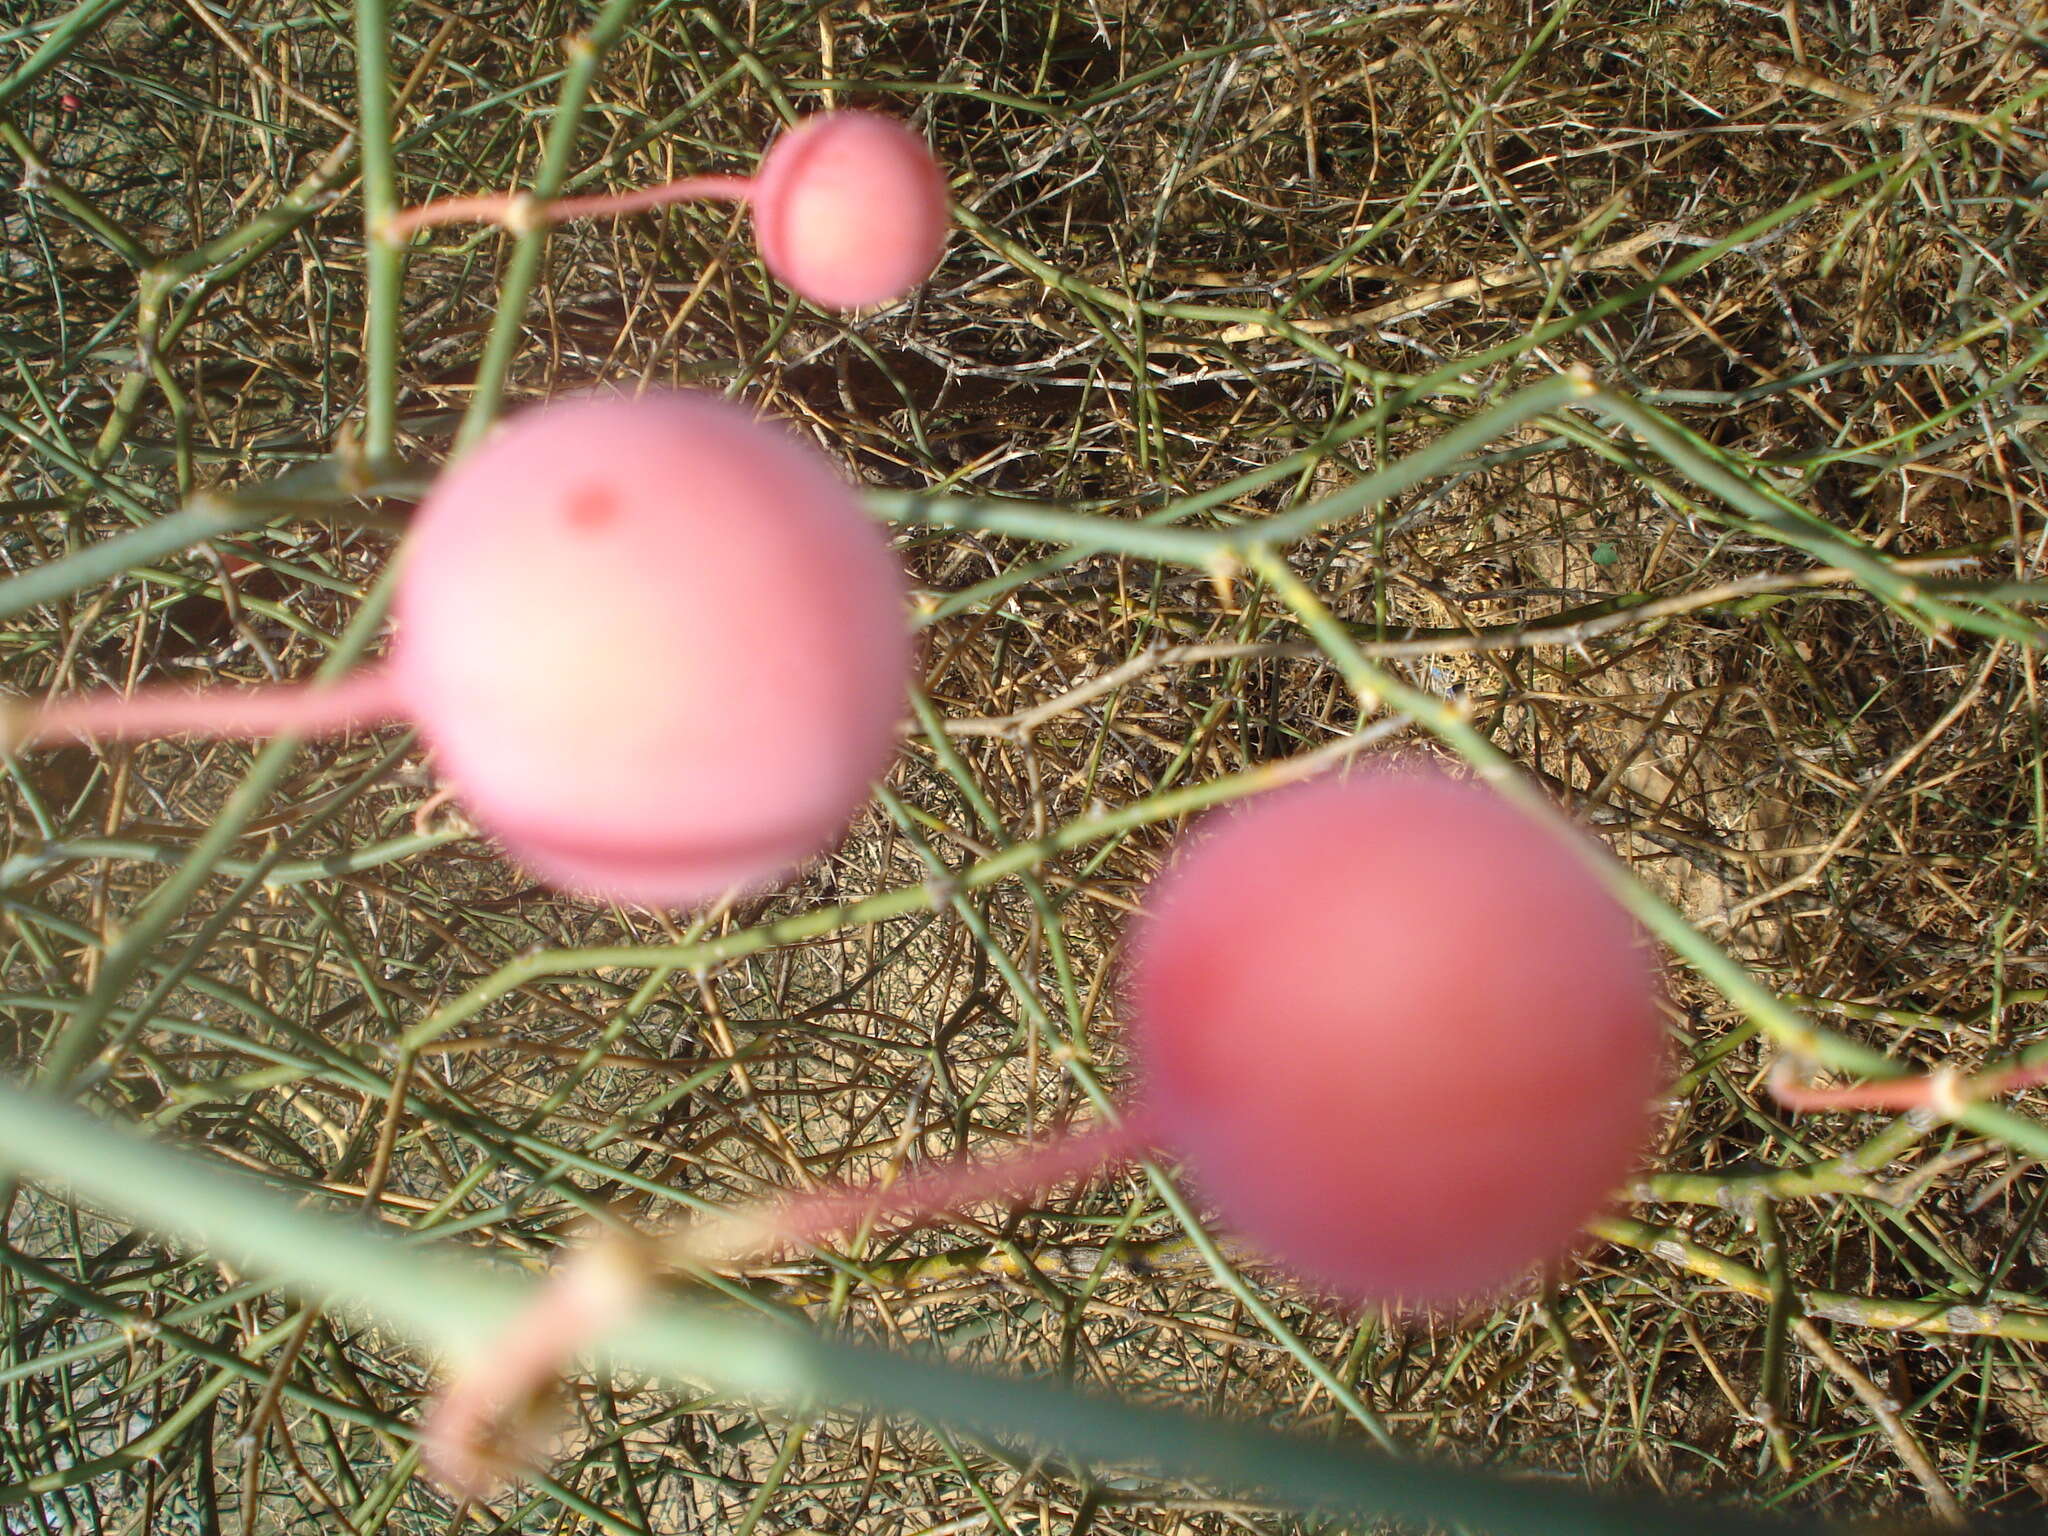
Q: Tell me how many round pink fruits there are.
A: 3